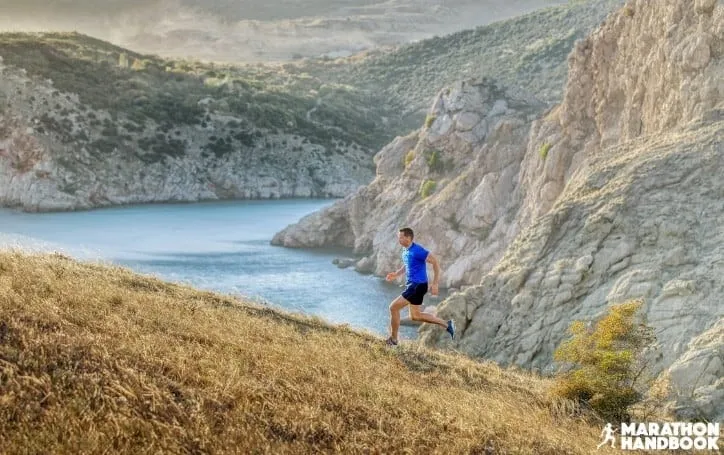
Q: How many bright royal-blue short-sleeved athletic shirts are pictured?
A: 1